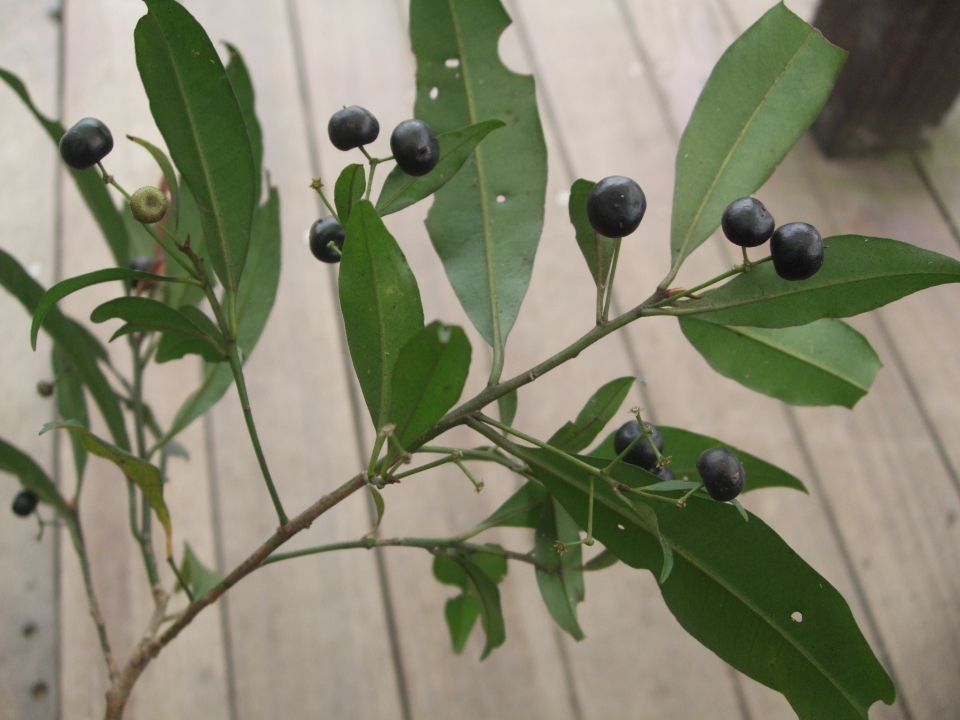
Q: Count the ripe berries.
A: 12